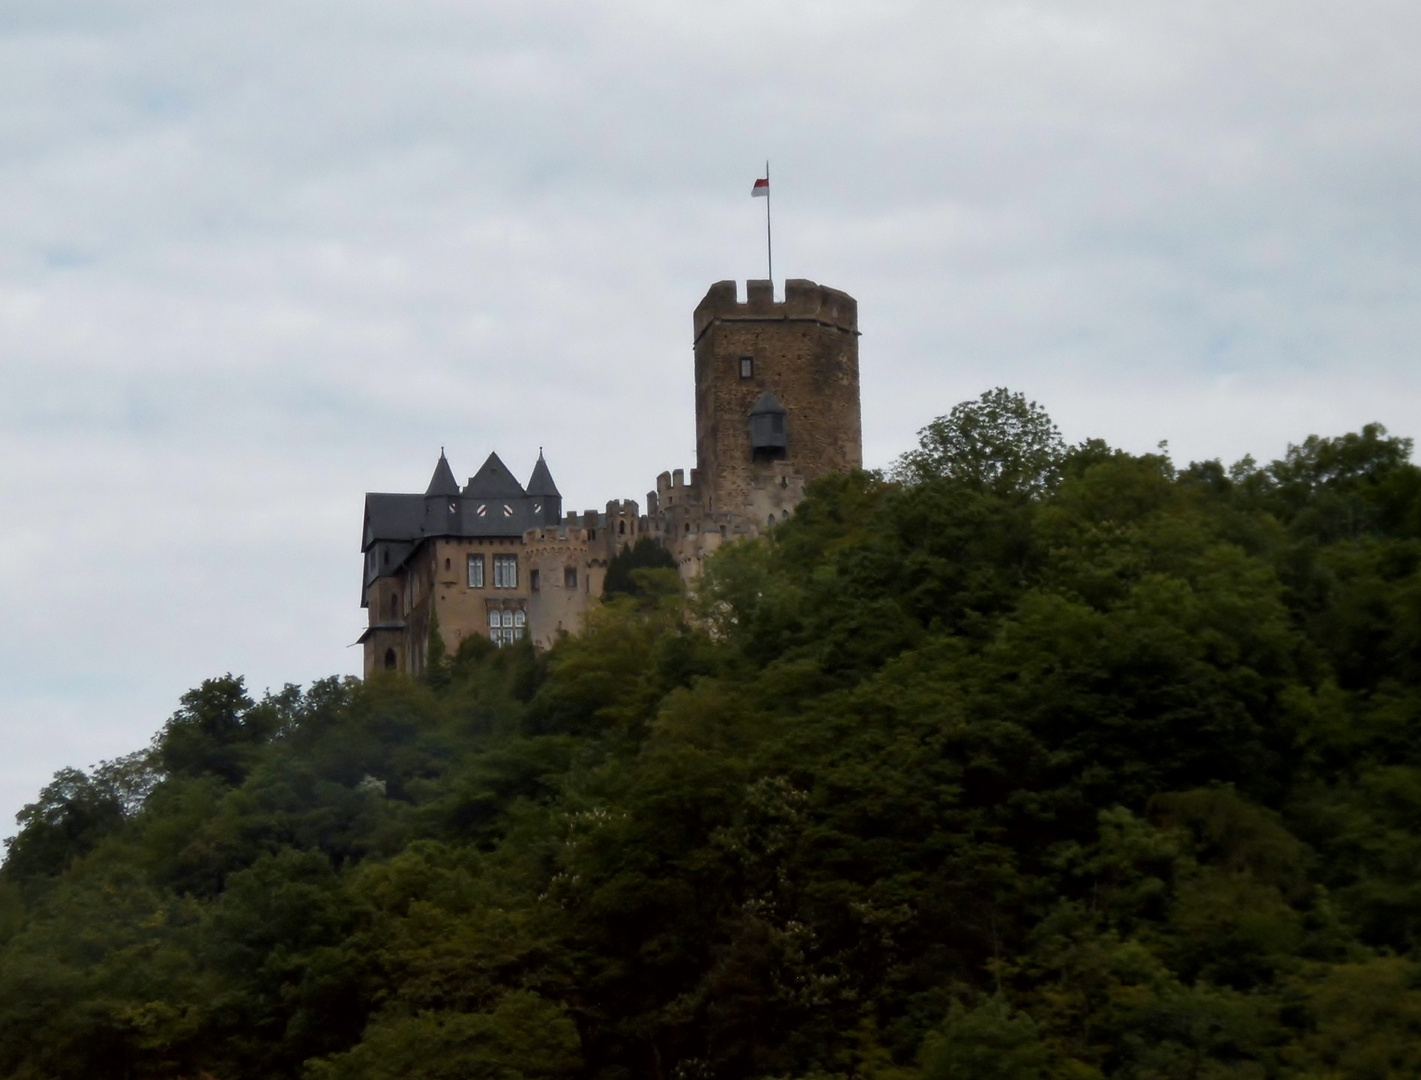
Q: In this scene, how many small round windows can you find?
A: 4